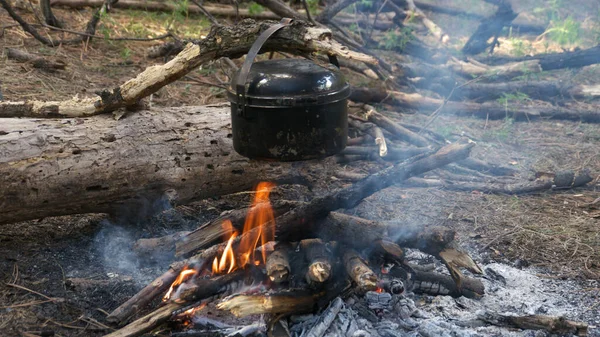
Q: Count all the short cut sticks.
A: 3